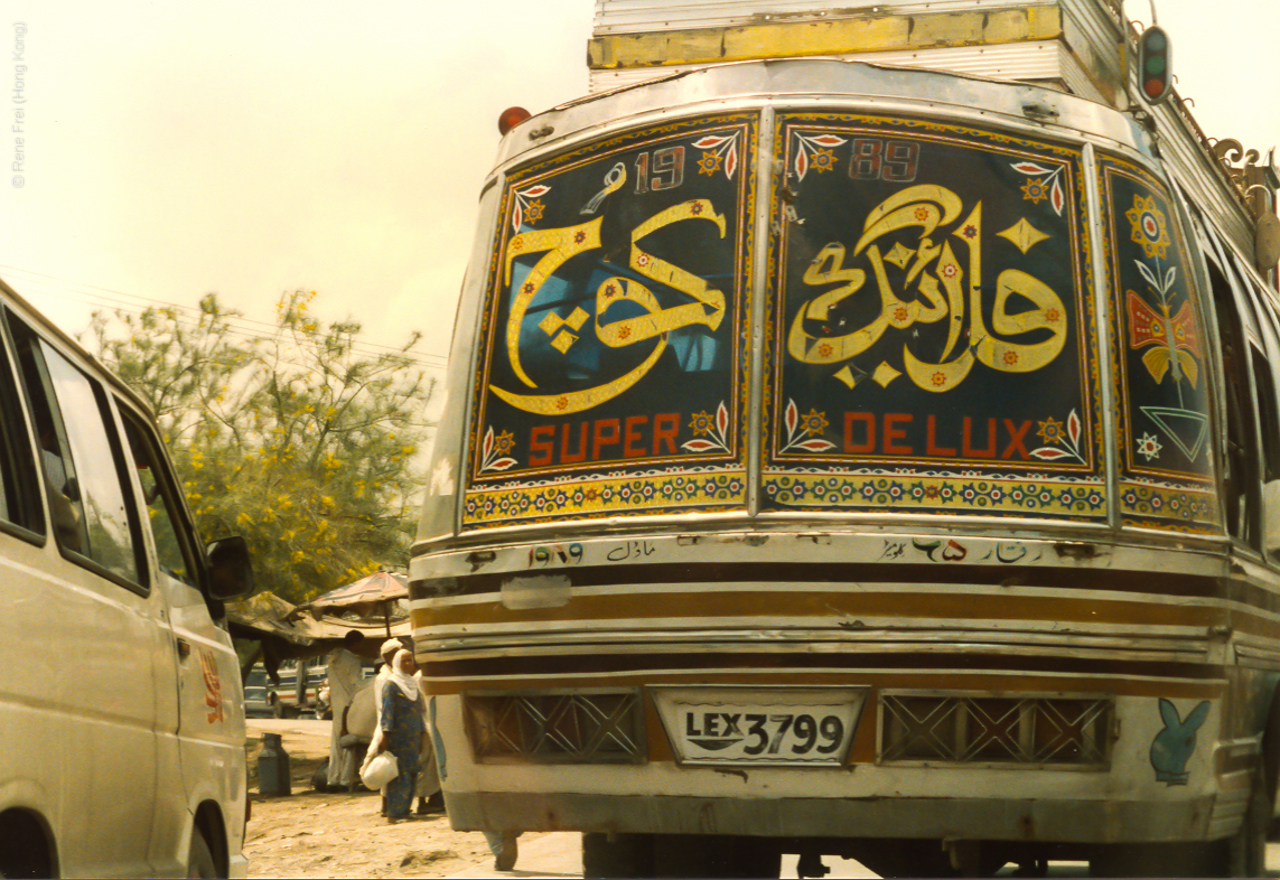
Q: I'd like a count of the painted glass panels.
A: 3